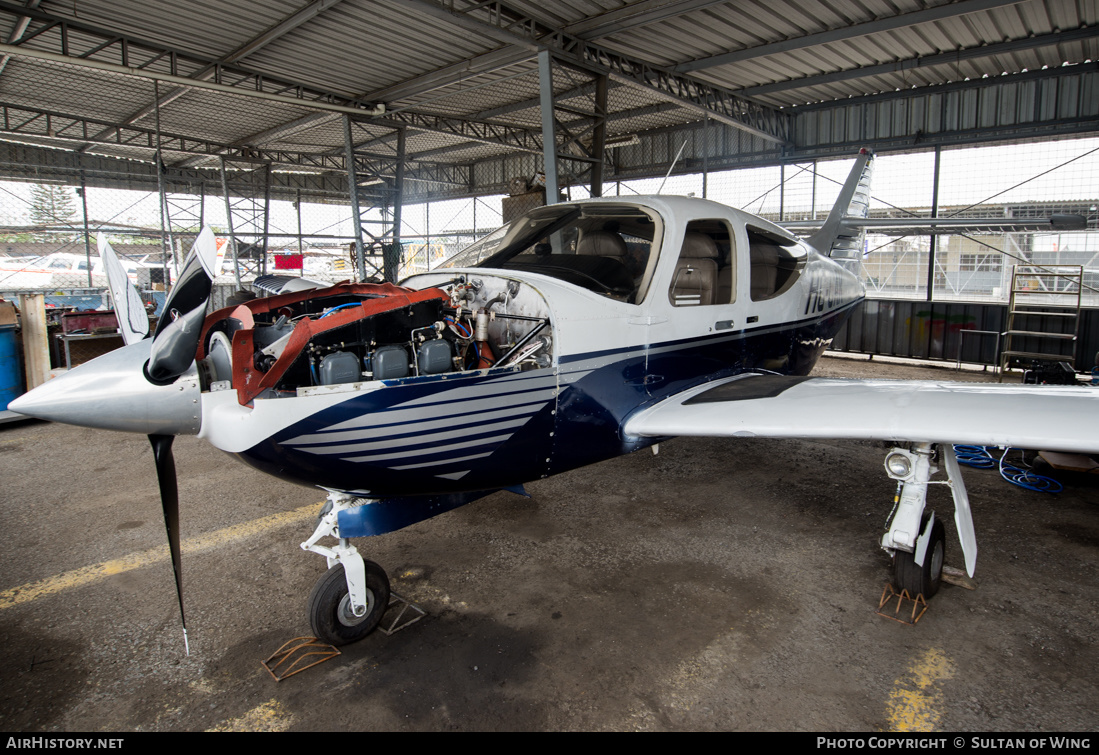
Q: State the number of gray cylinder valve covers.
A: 3